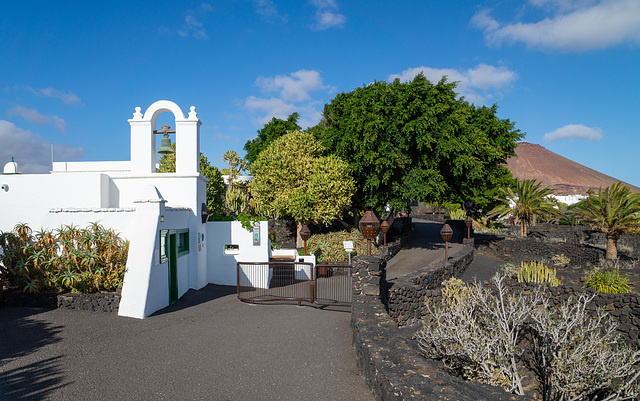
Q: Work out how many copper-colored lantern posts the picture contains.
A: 5